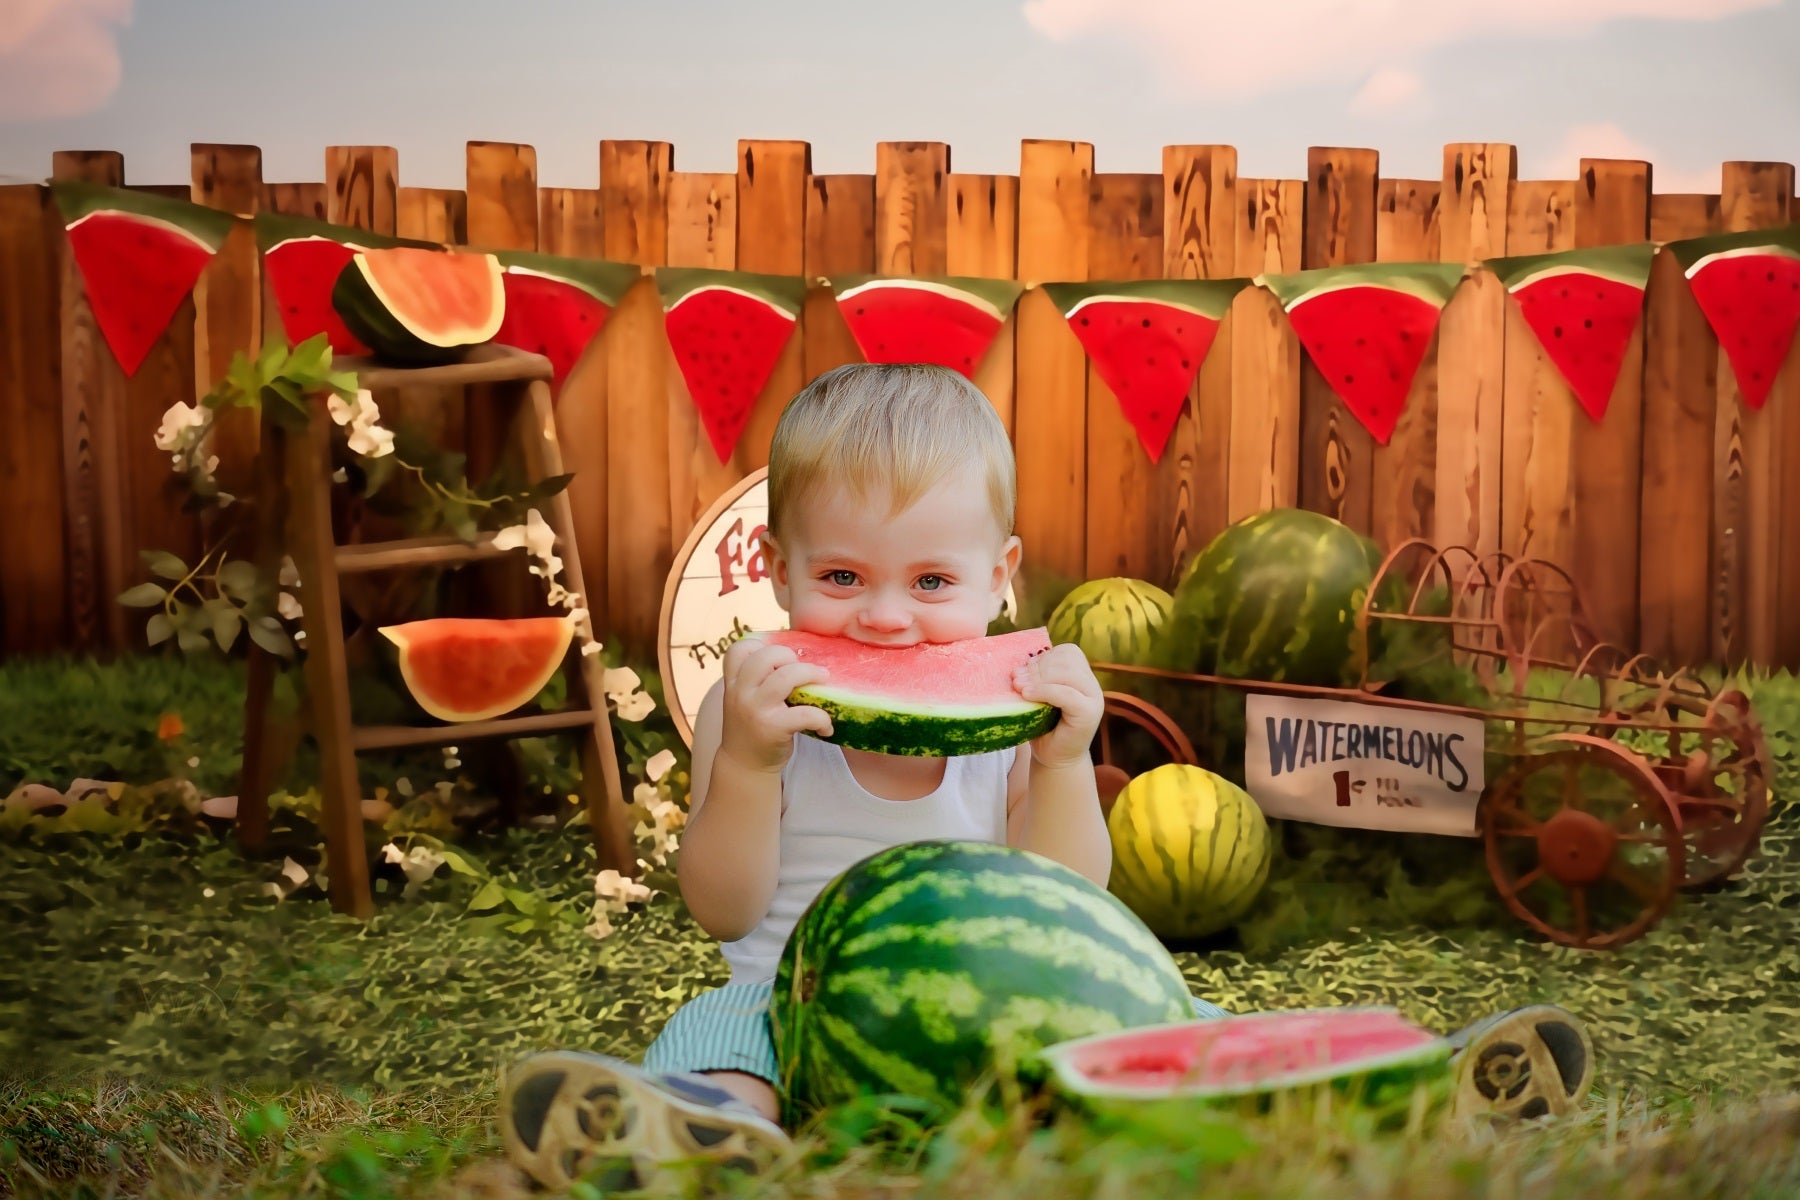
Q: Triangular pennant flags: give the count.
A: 9